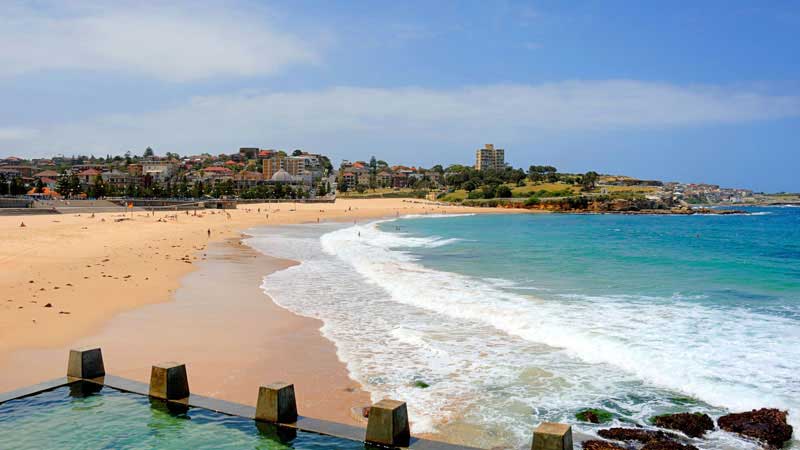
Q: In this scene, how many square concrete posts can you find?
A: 5